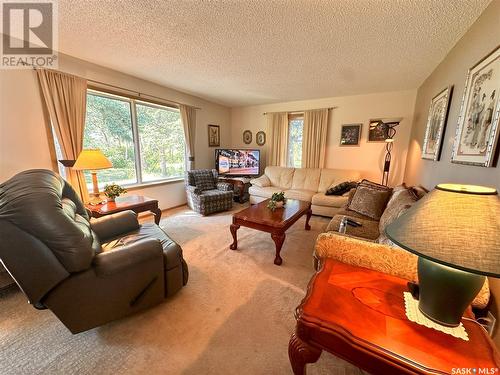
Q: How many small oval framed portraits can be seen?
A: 2